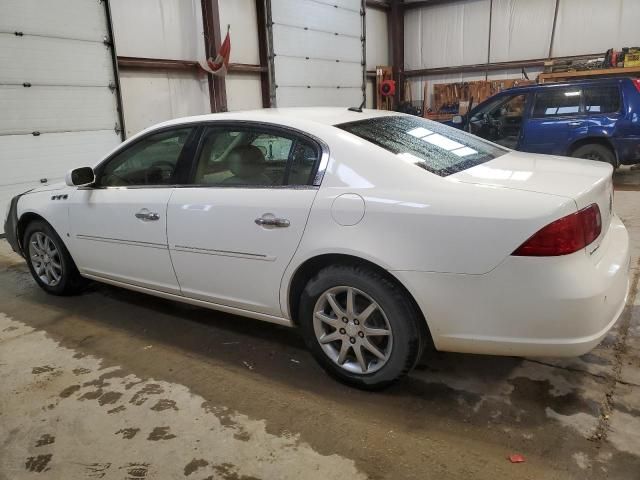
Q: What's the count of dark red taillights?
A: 1